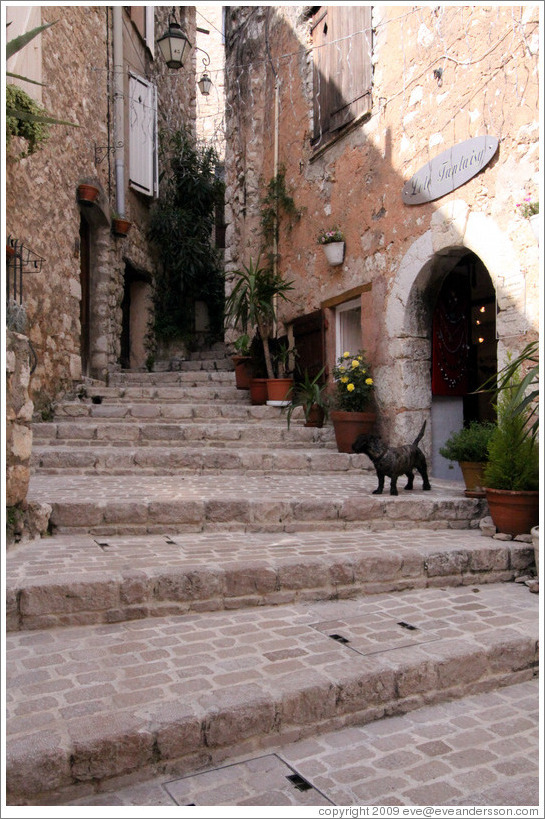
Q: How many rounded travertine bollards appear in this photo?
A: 0